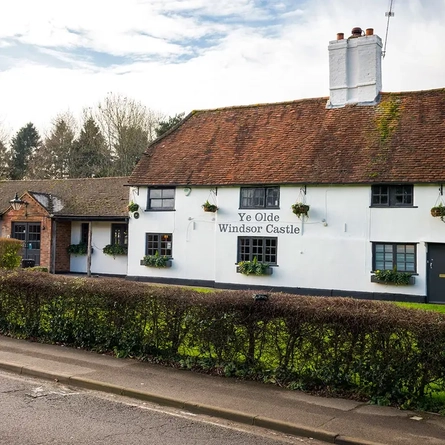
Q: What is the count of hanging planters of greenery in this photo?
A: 4